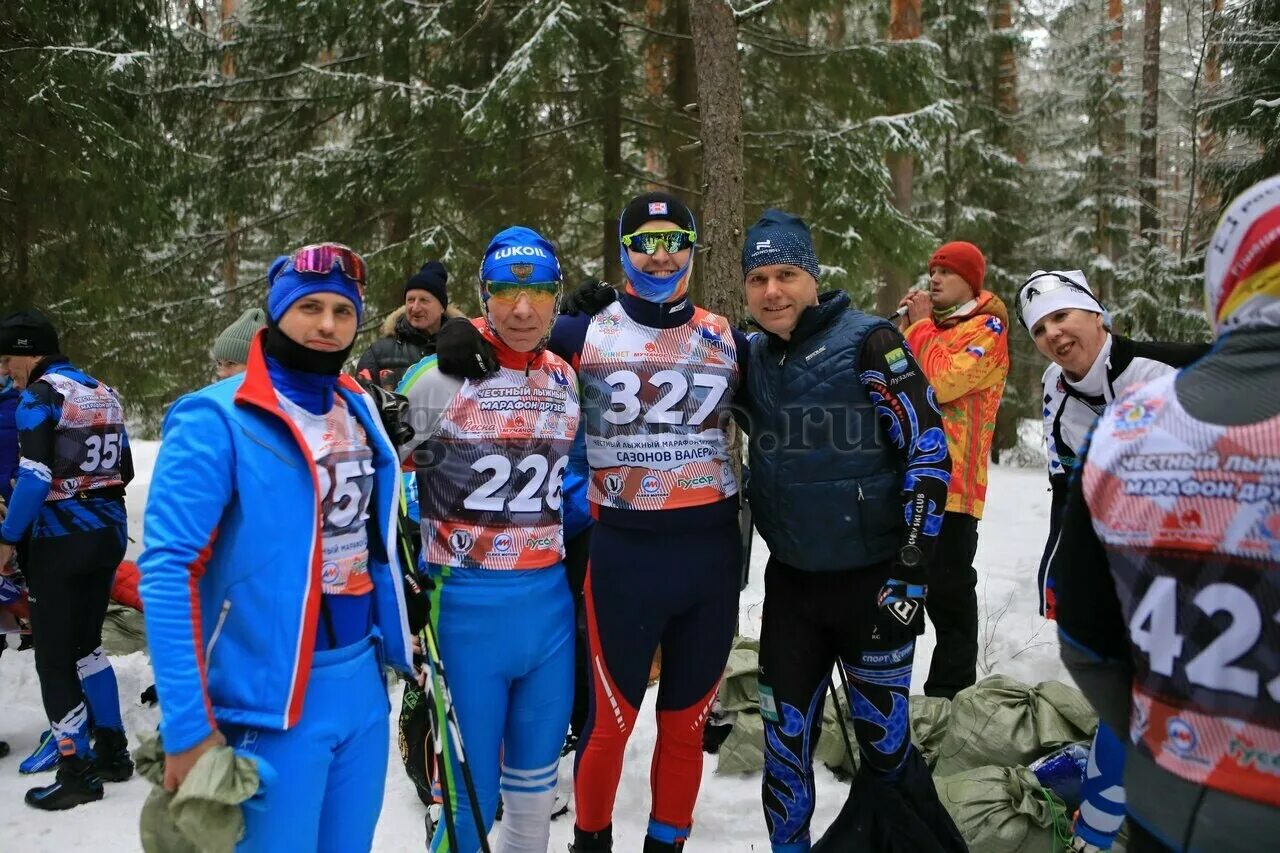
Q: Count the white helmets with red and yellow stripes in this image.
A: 1